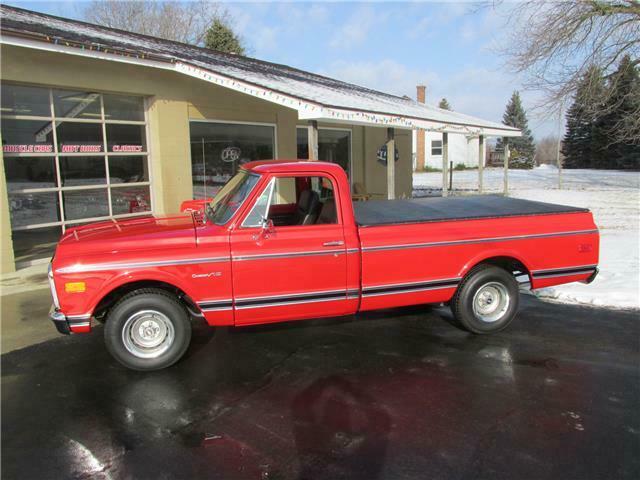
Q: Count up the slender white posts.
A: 5